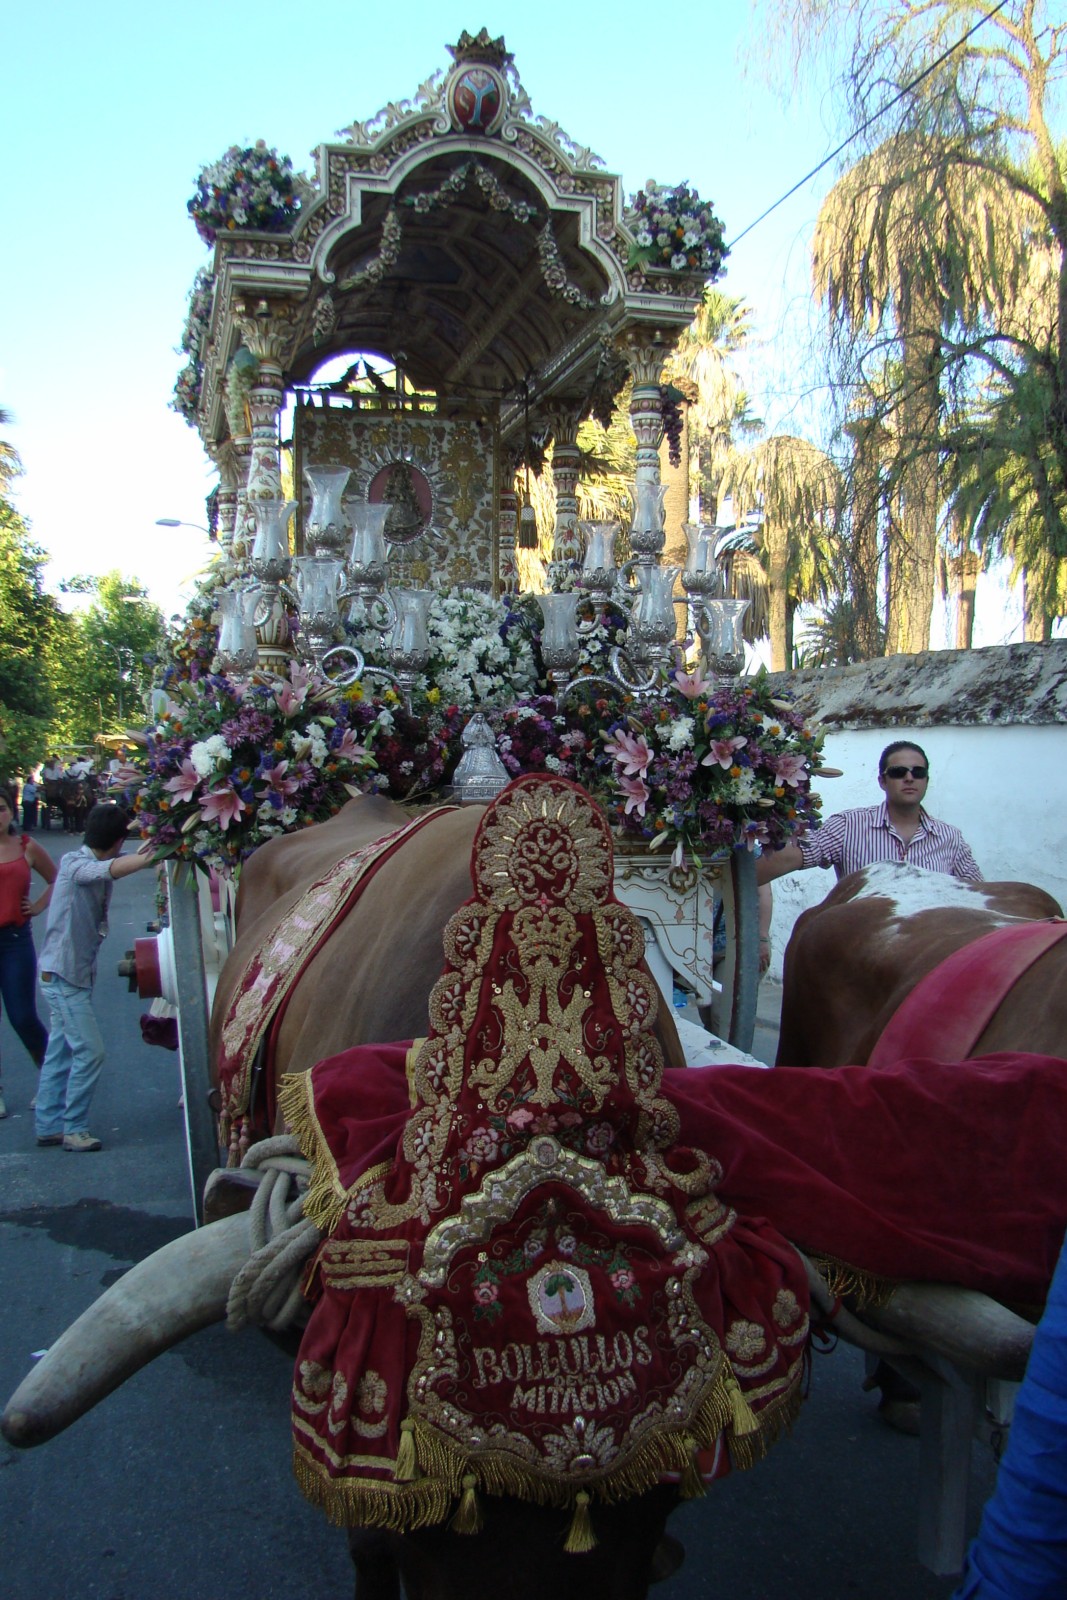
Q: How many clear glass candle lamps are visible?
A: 12